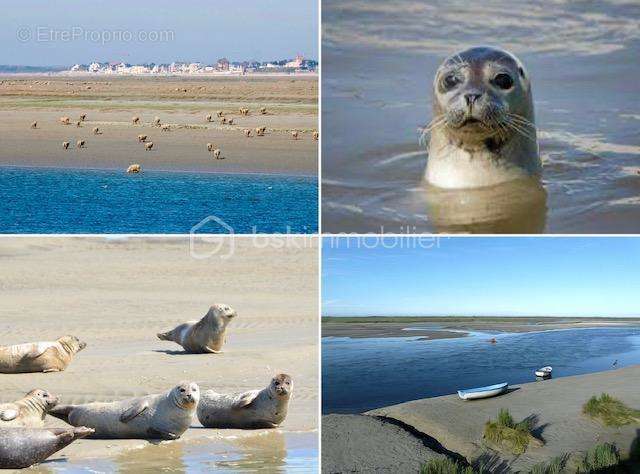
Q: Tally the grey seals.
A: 7